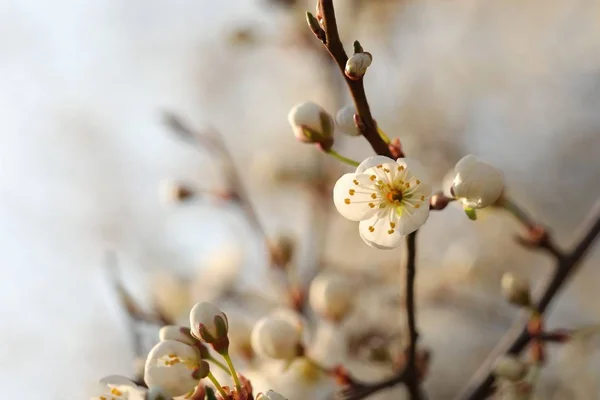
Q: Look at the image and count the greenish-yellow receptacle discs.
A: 1